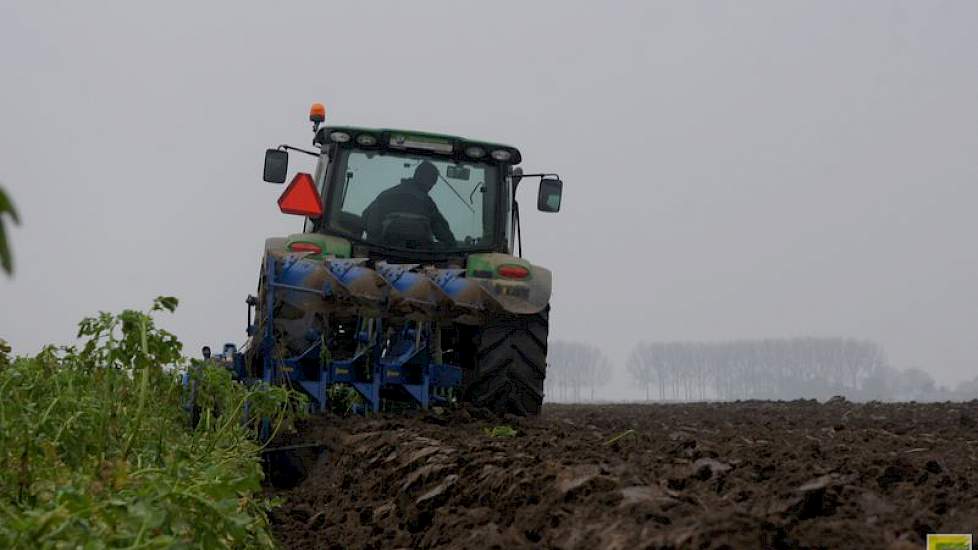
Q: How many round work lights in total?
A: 4